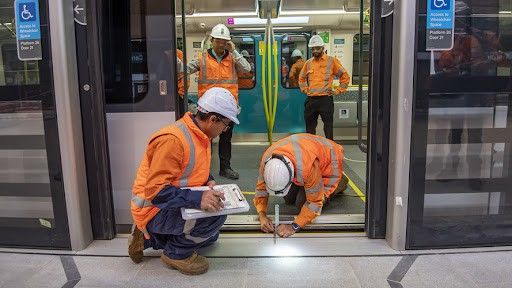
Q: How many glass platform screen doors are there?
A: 2